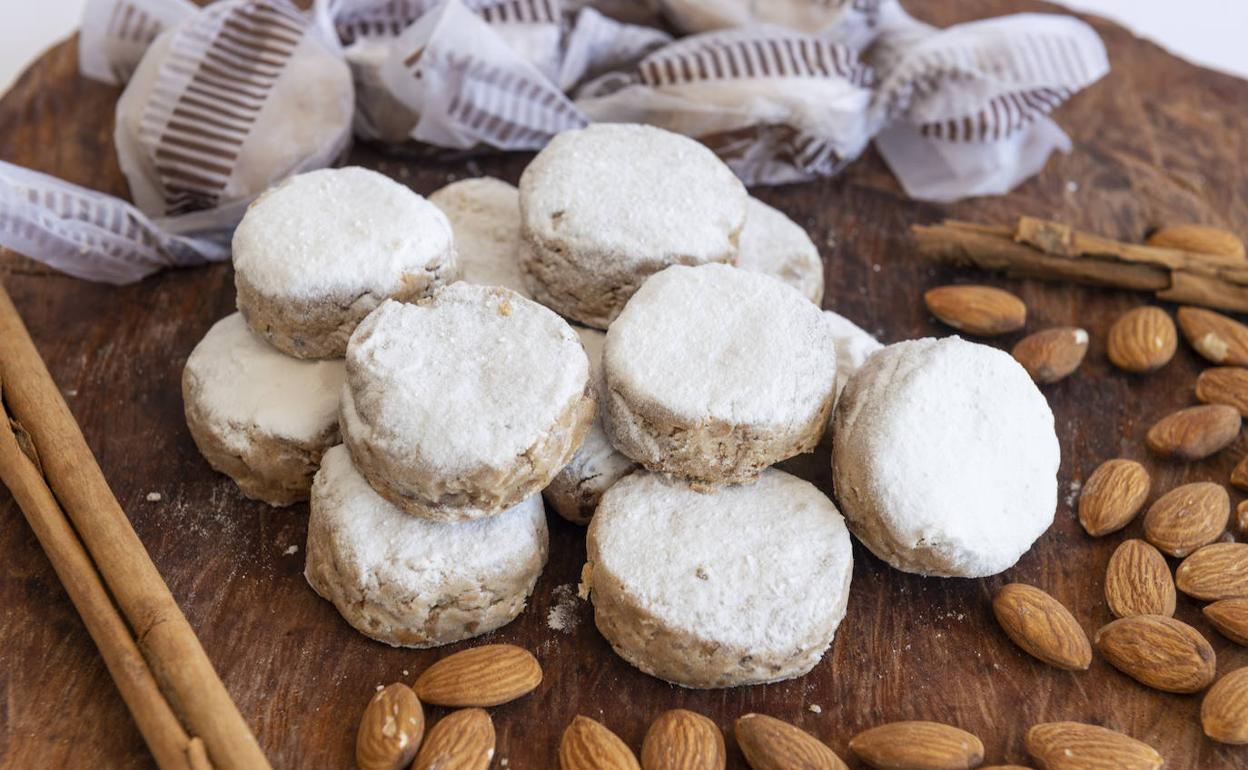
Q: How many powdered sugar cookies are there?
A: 12